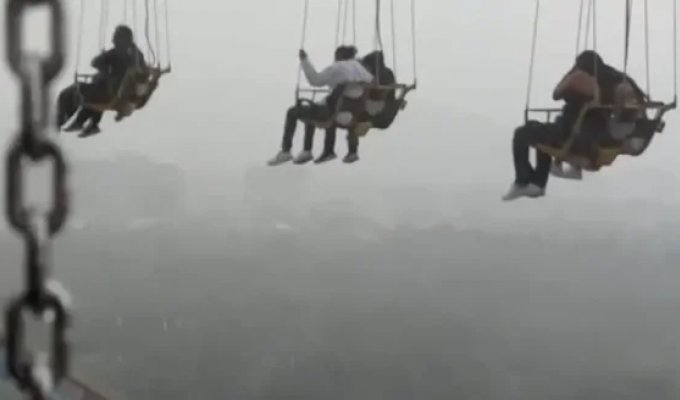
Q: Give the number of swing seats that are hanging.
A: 3